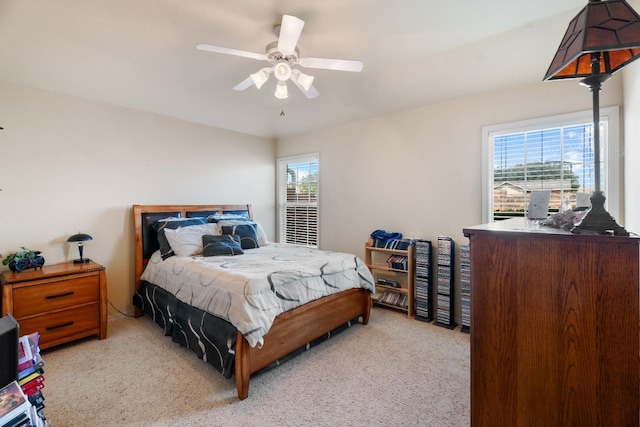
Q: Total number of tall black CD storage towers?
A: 3